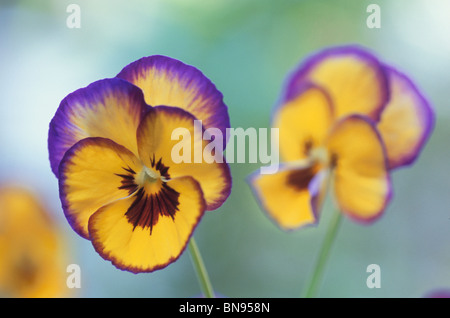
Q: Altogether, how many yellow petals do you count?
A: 10